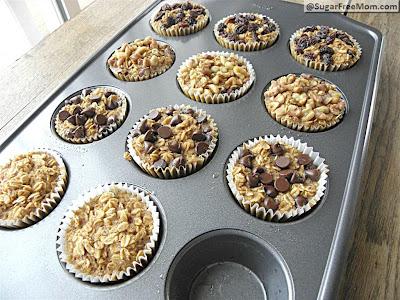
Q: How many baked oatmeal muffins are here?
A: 11